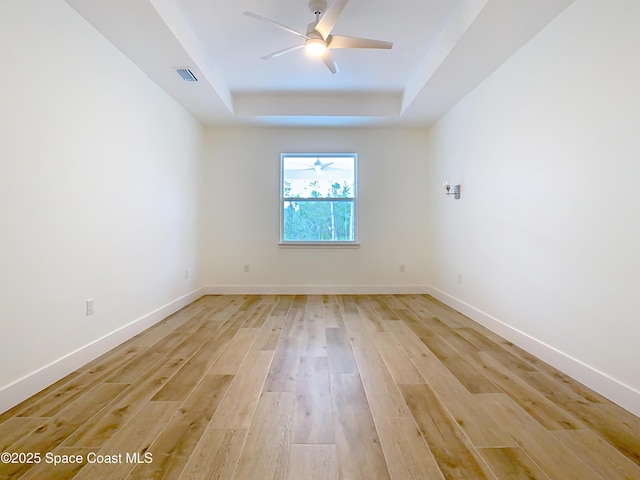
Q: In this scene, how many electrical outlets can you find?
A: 5